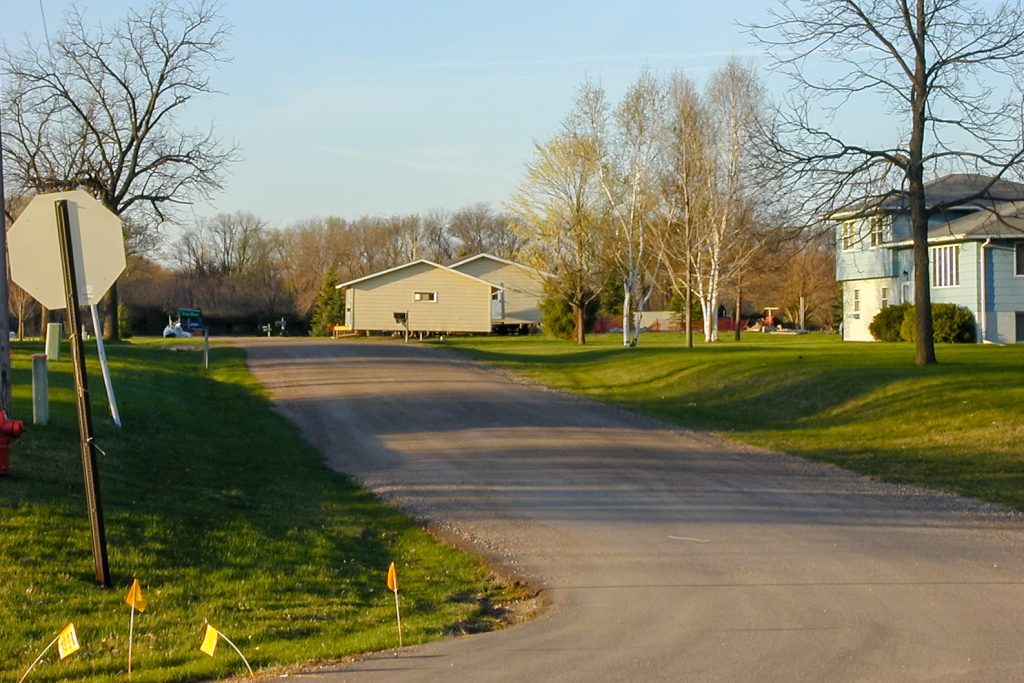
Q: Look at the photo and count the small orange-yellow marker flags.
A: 4